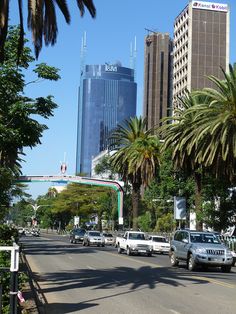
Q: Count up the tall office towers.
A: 3